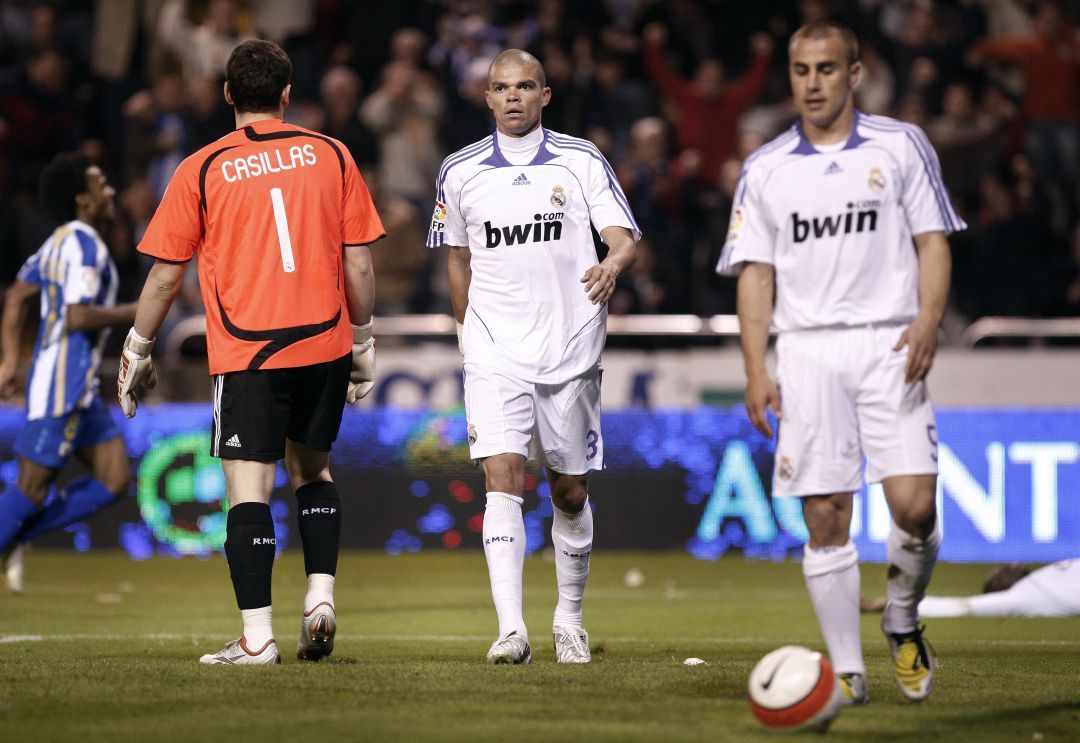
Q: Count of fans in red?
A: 2